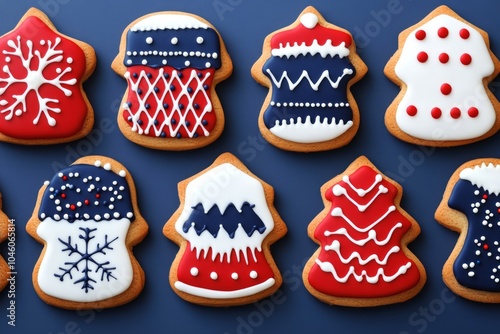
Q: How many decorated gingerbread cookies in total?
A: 8